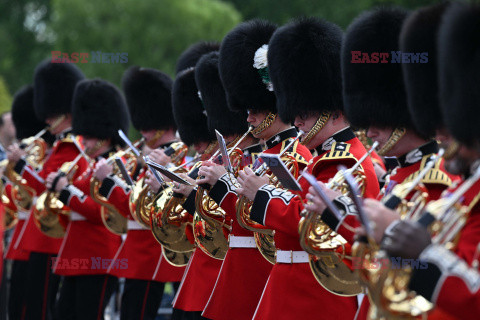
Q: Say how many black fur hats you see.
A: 12